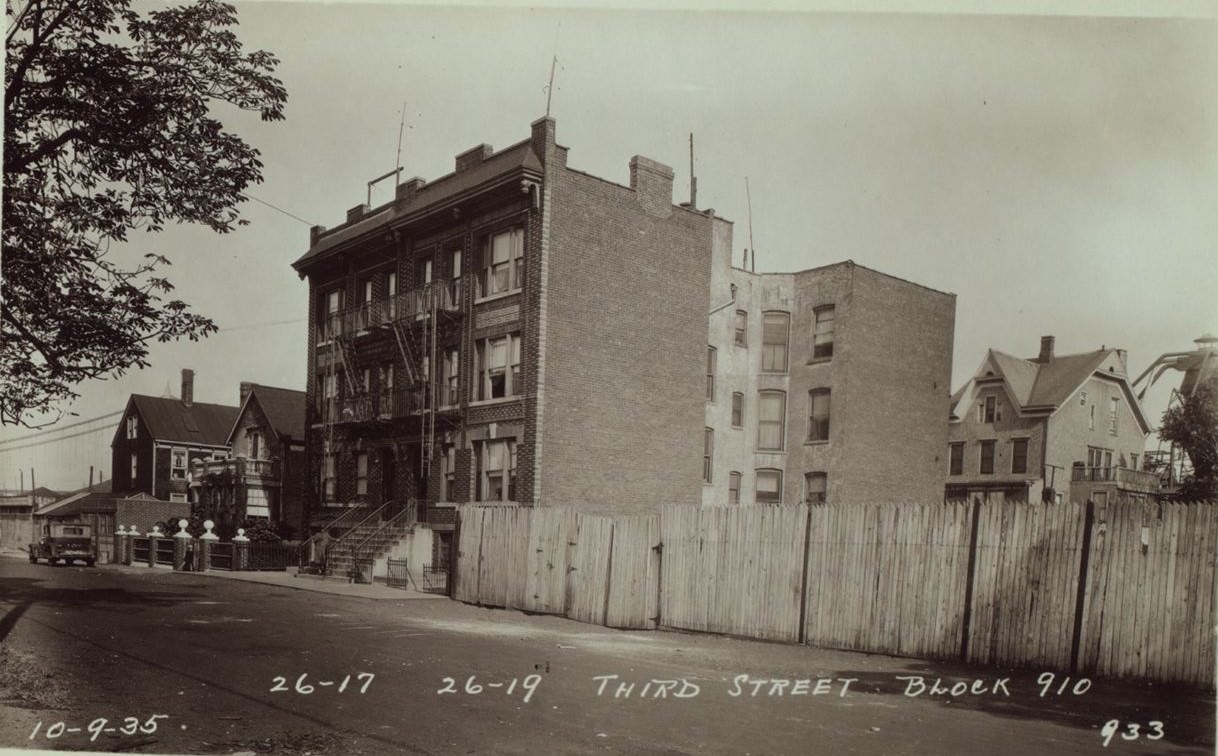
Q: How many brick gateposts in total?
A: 6